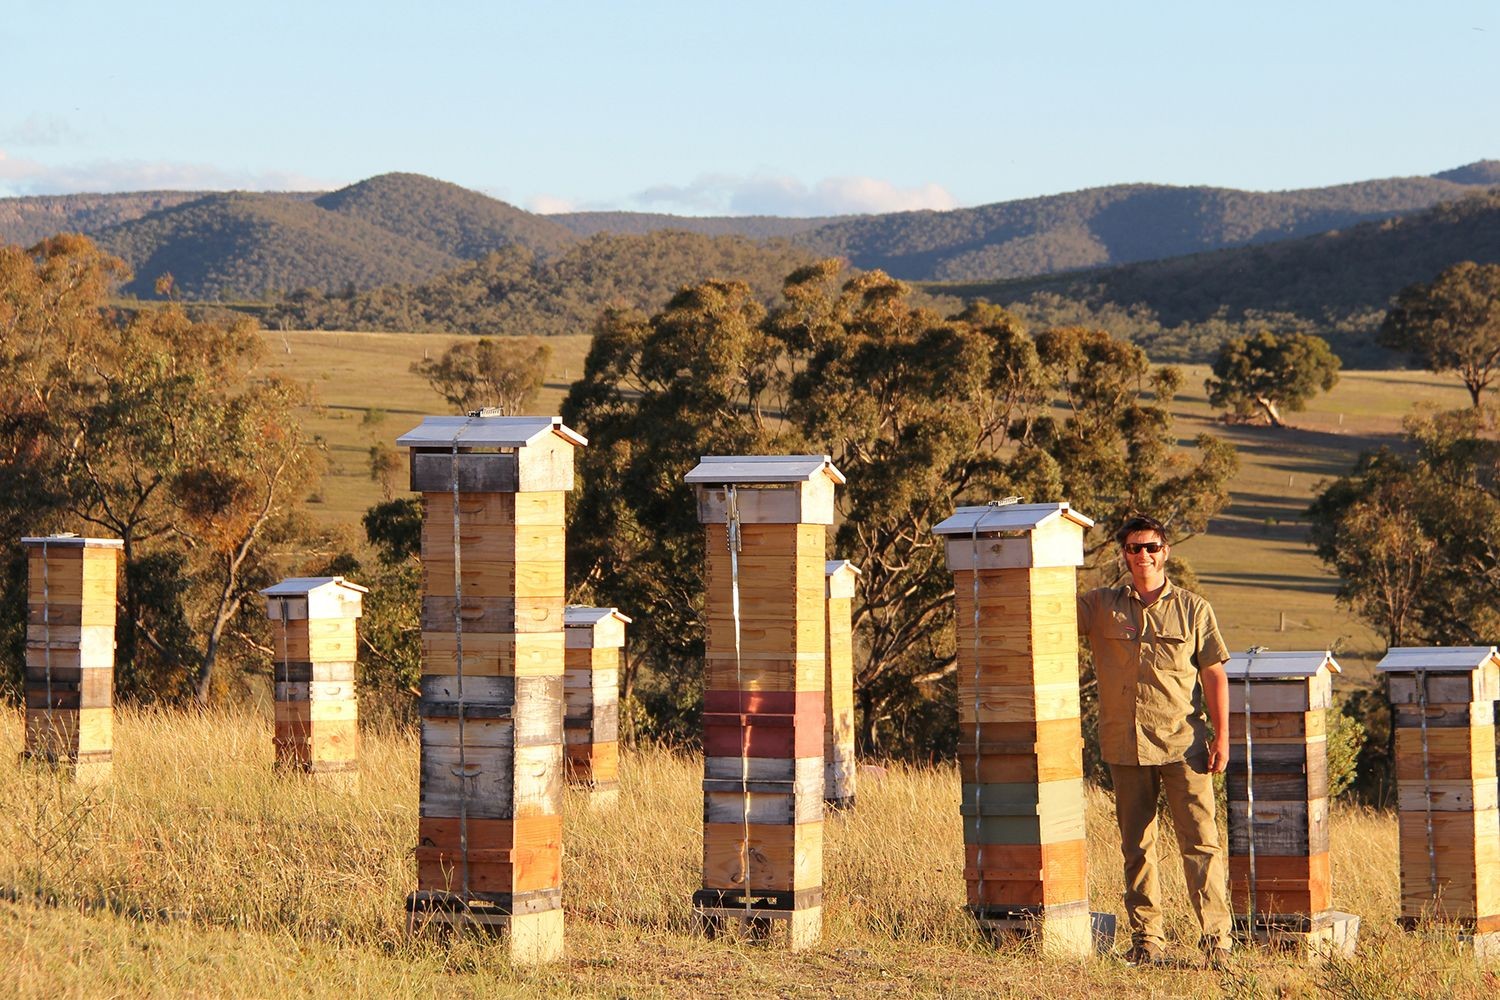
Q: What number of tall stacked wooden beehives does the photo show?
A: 9